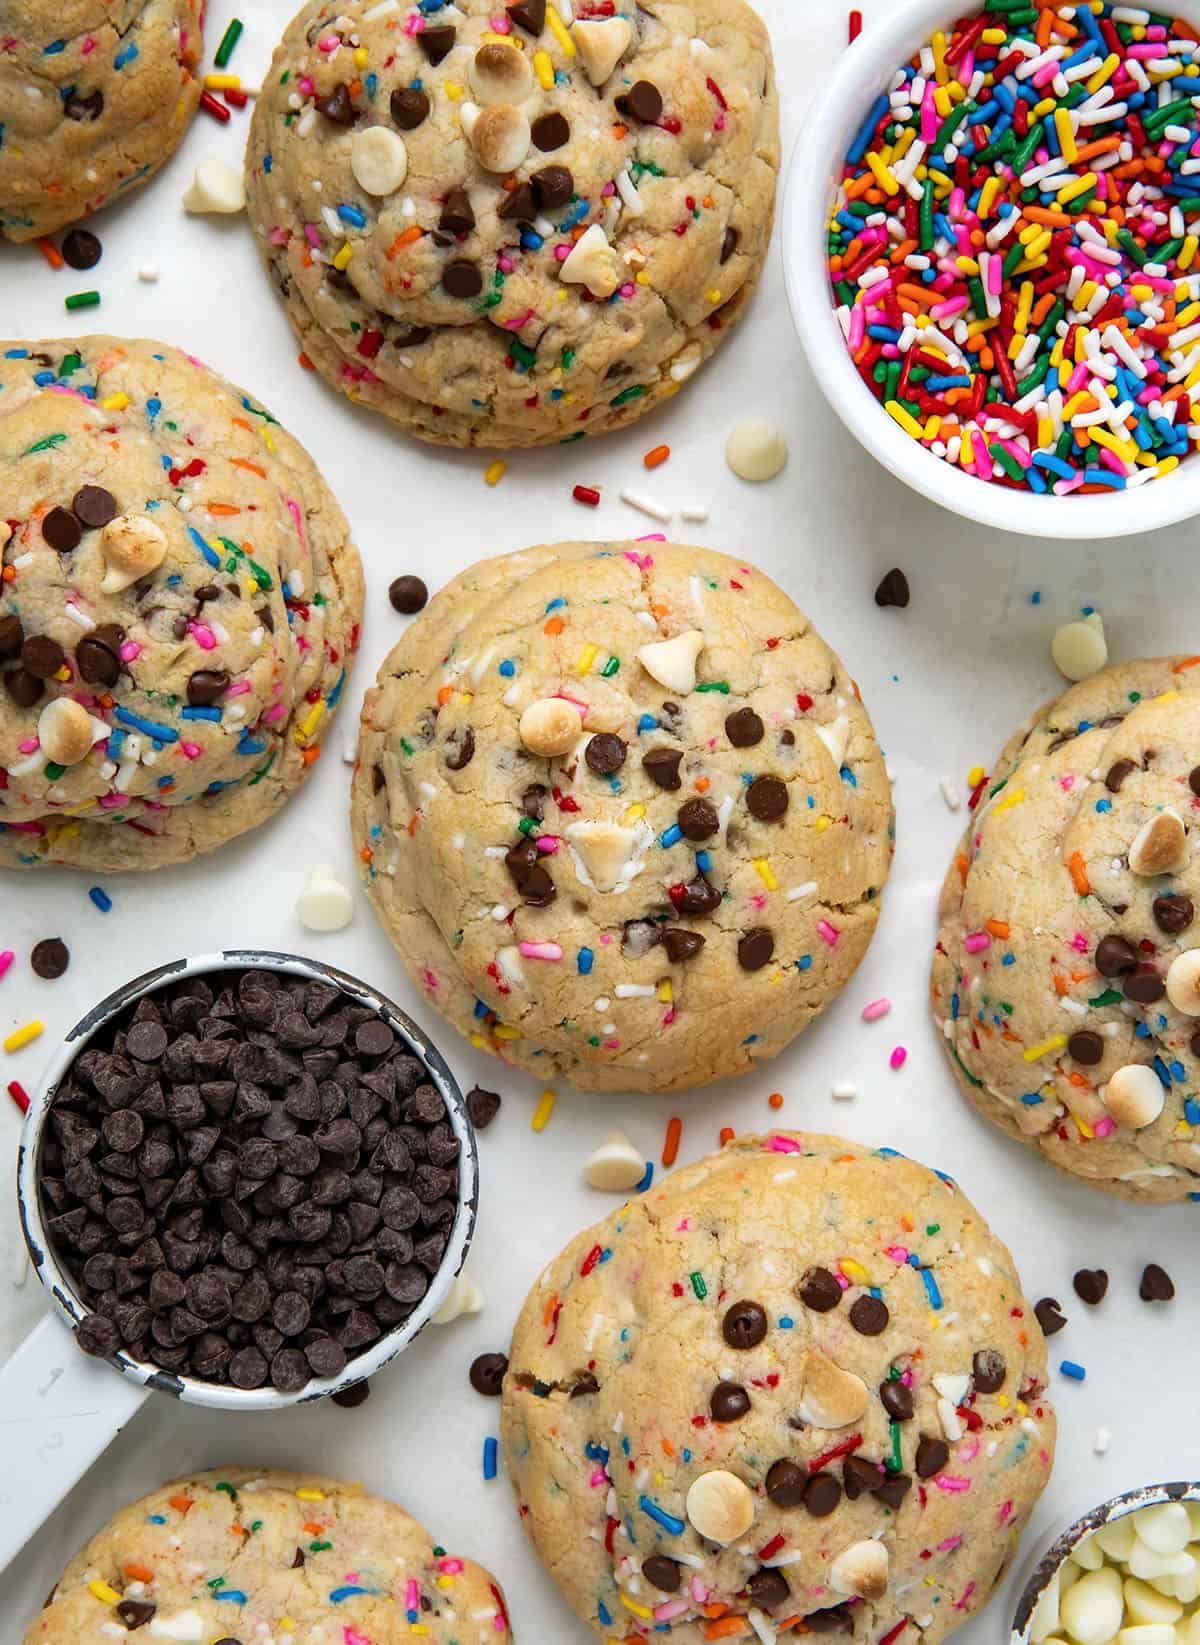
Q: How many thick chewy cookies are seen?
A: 7